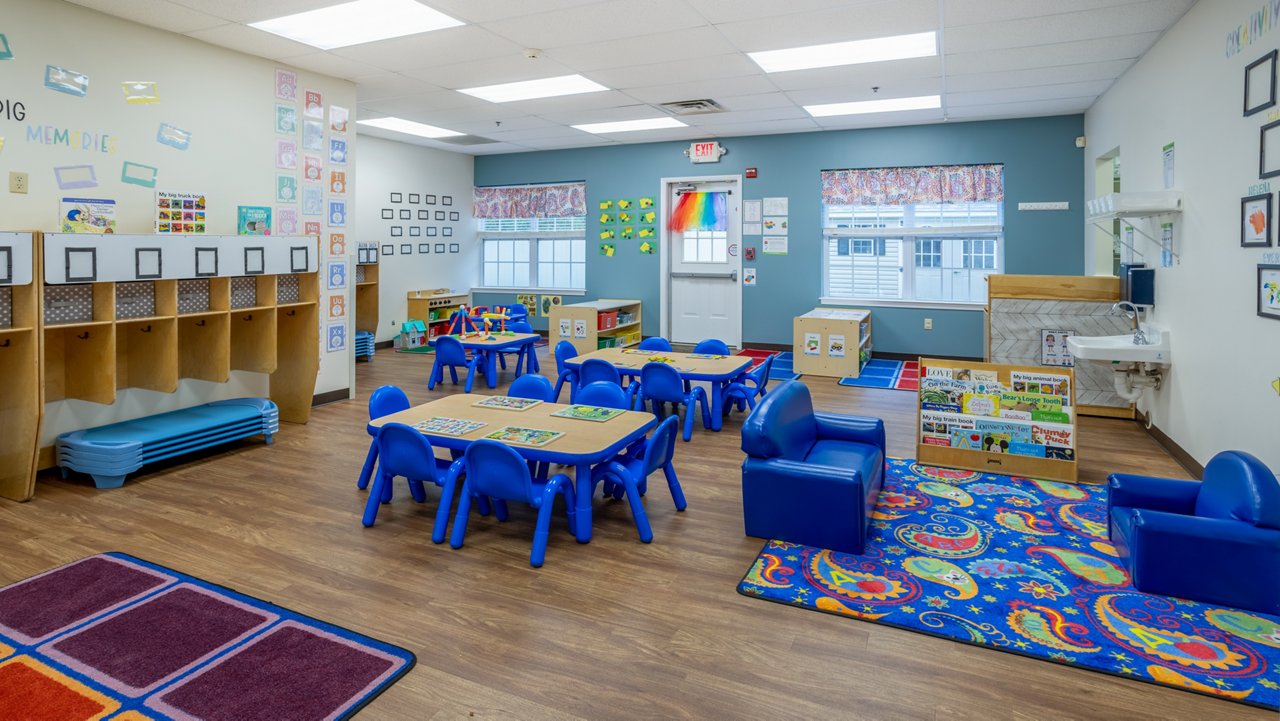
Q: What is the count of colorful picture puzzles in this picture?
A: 4